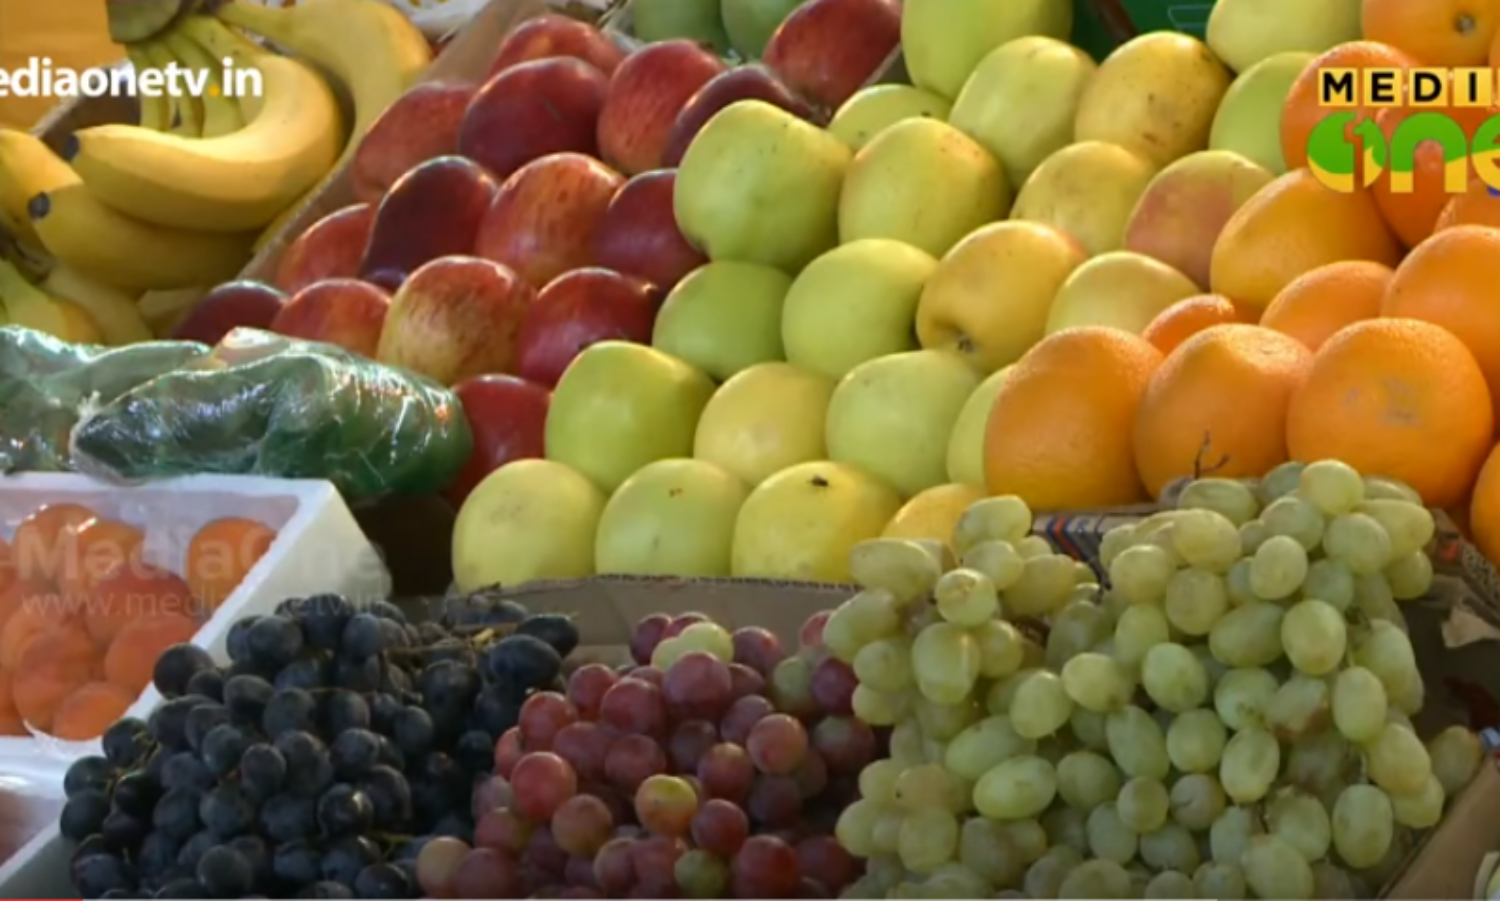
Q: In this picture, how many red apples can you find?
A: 15